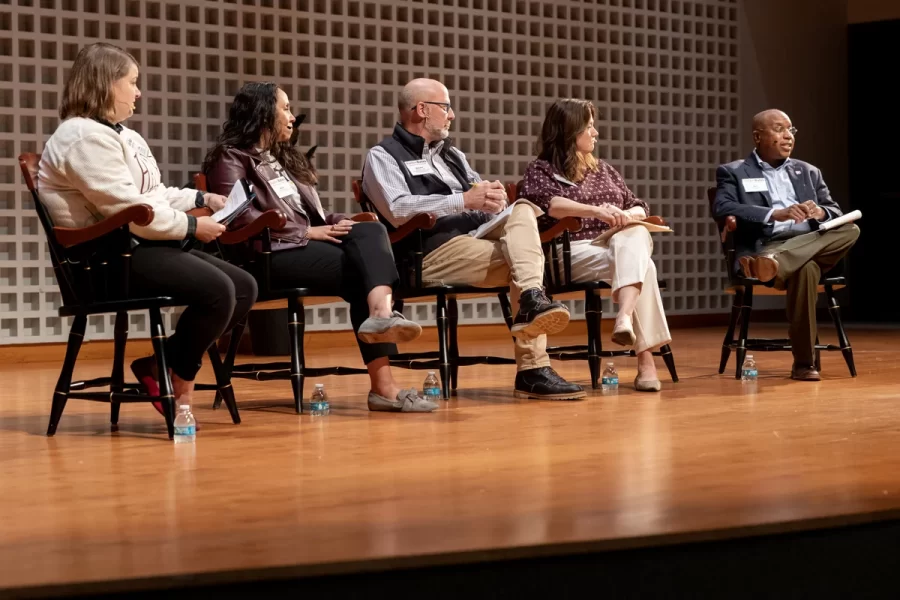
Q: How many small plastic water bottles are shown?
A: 5